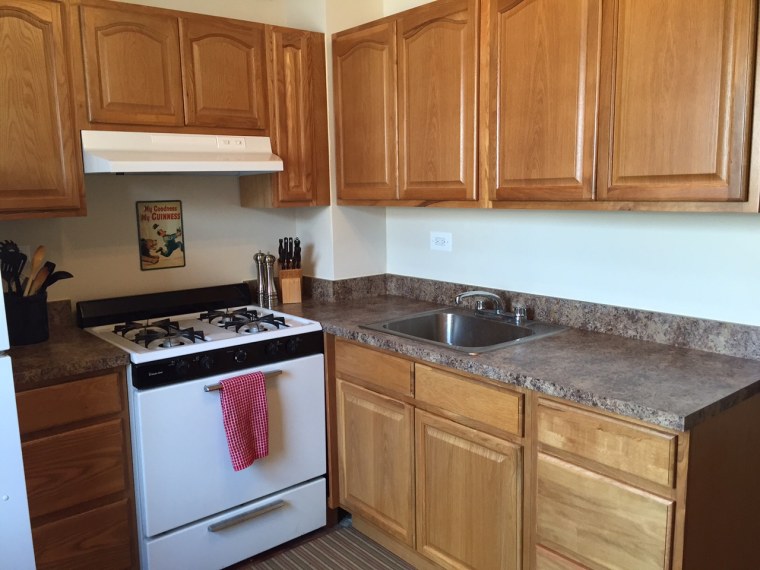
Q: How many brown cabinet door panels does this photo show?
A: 10